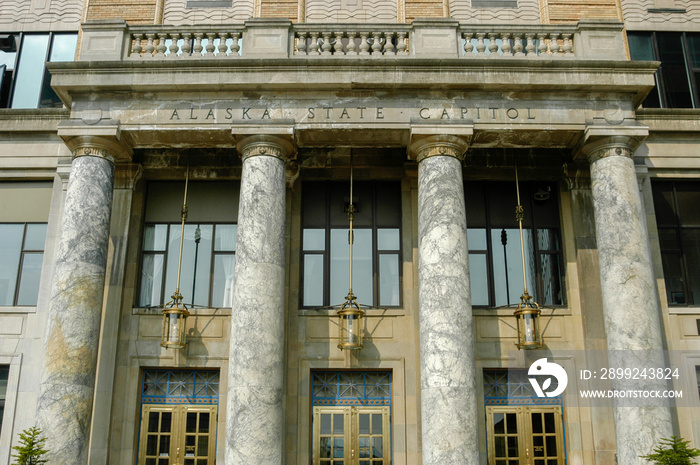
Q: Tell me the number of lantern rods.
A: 3